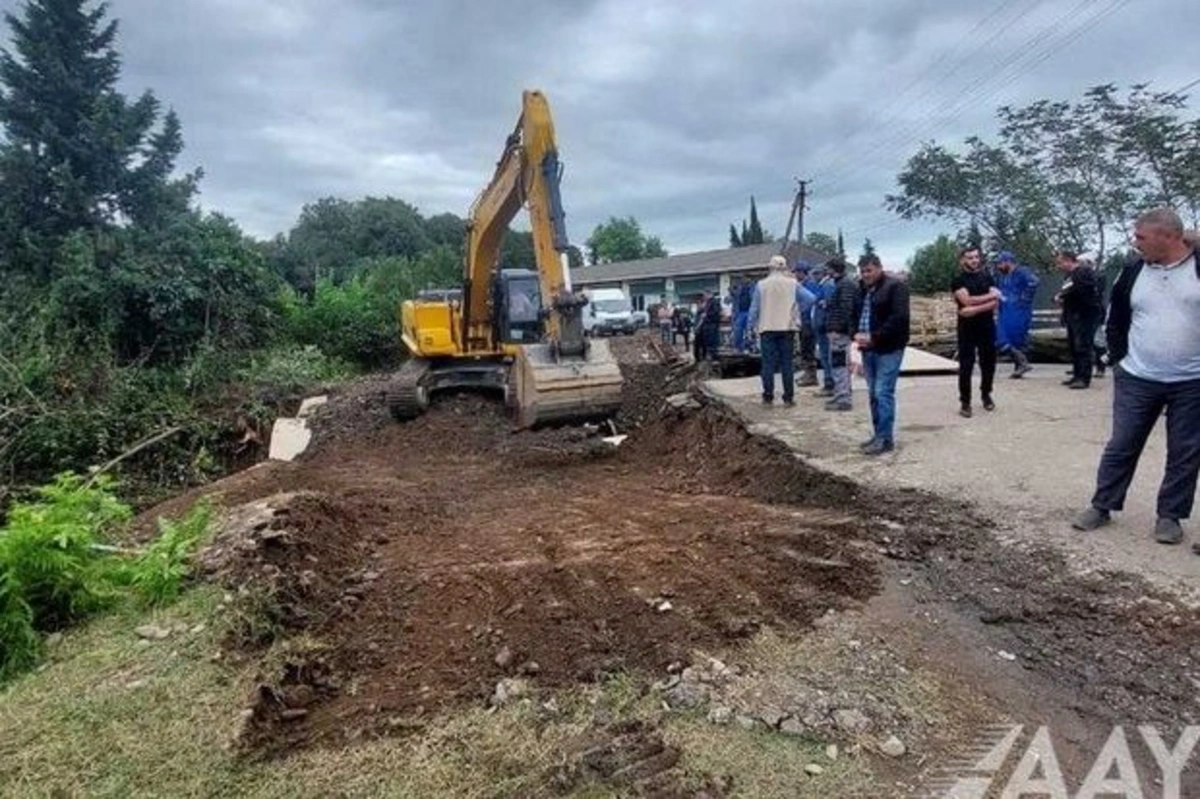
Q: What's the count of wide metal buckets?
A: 1